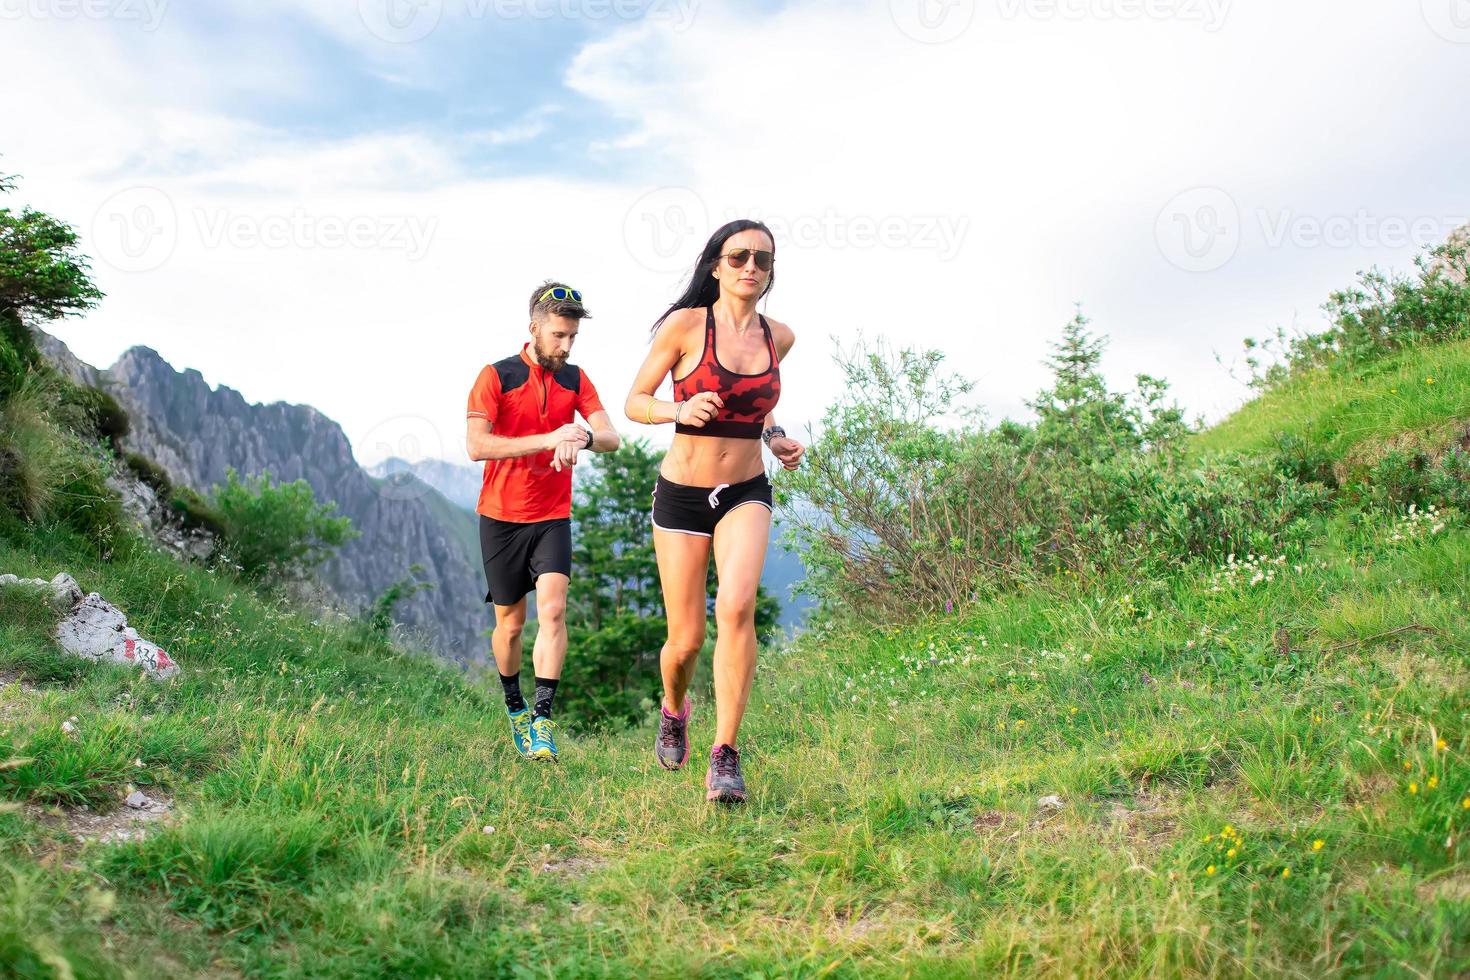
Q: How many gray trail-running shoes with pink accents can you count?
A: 2